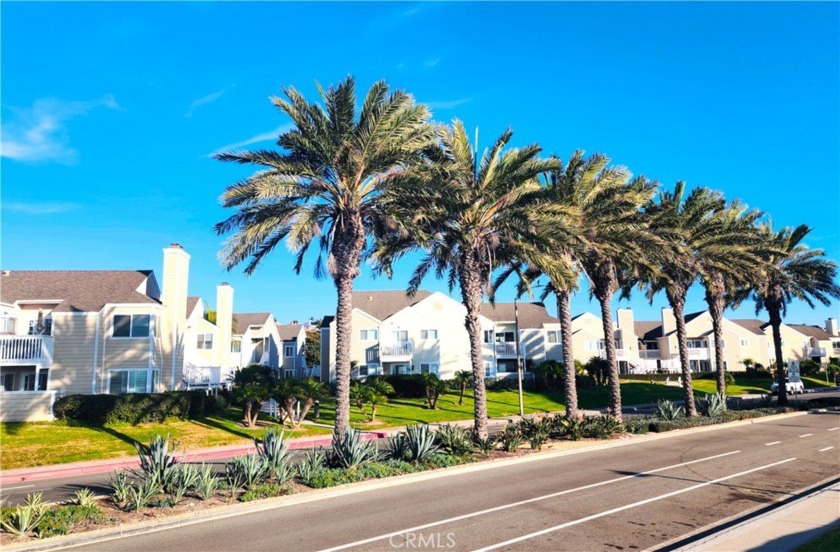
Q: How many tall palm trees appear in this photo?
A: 7